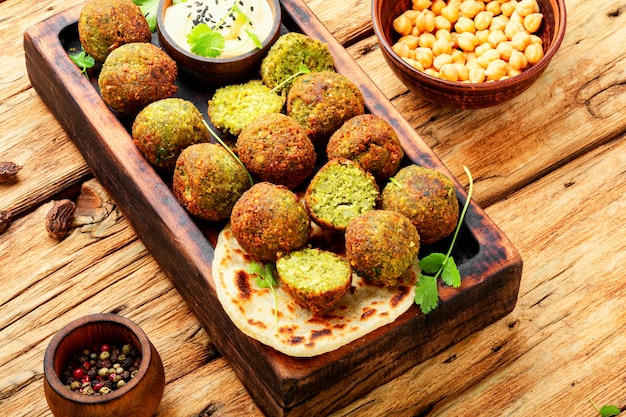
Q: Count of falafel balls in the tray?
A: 14